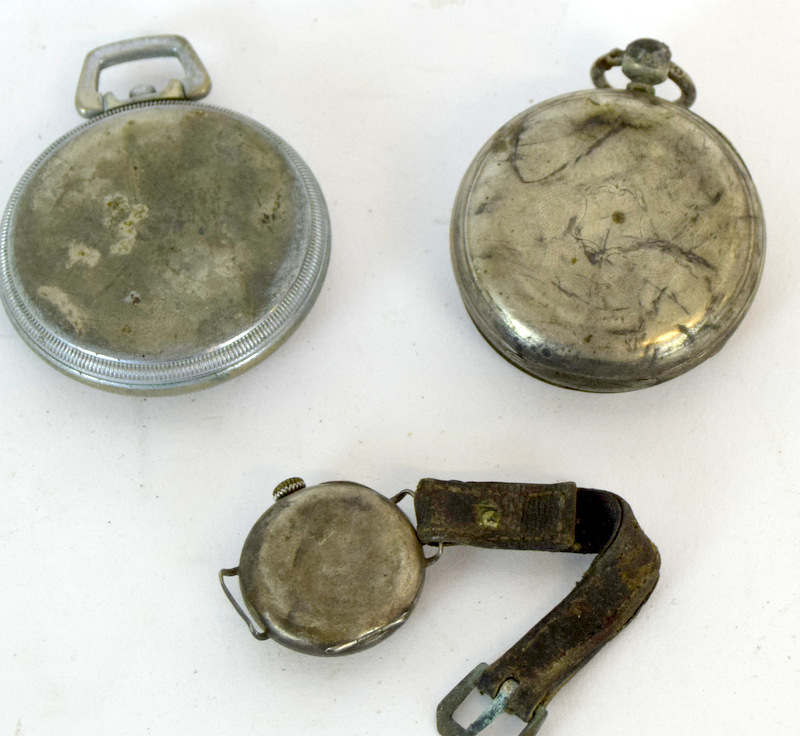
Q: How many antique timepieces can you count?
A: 3